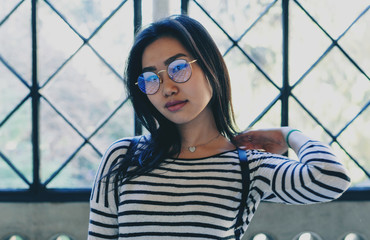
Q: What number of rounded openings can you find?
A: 5